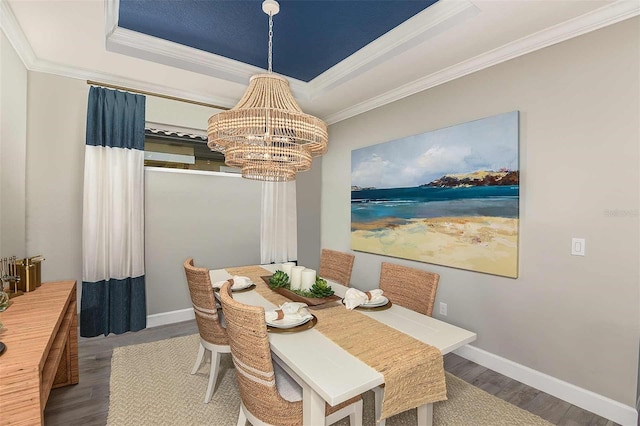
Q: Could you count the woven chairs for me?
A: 4